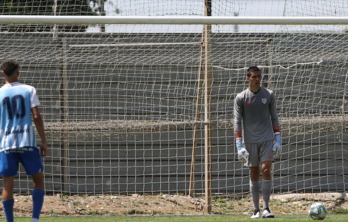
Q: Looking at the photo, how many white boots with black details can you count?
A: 2